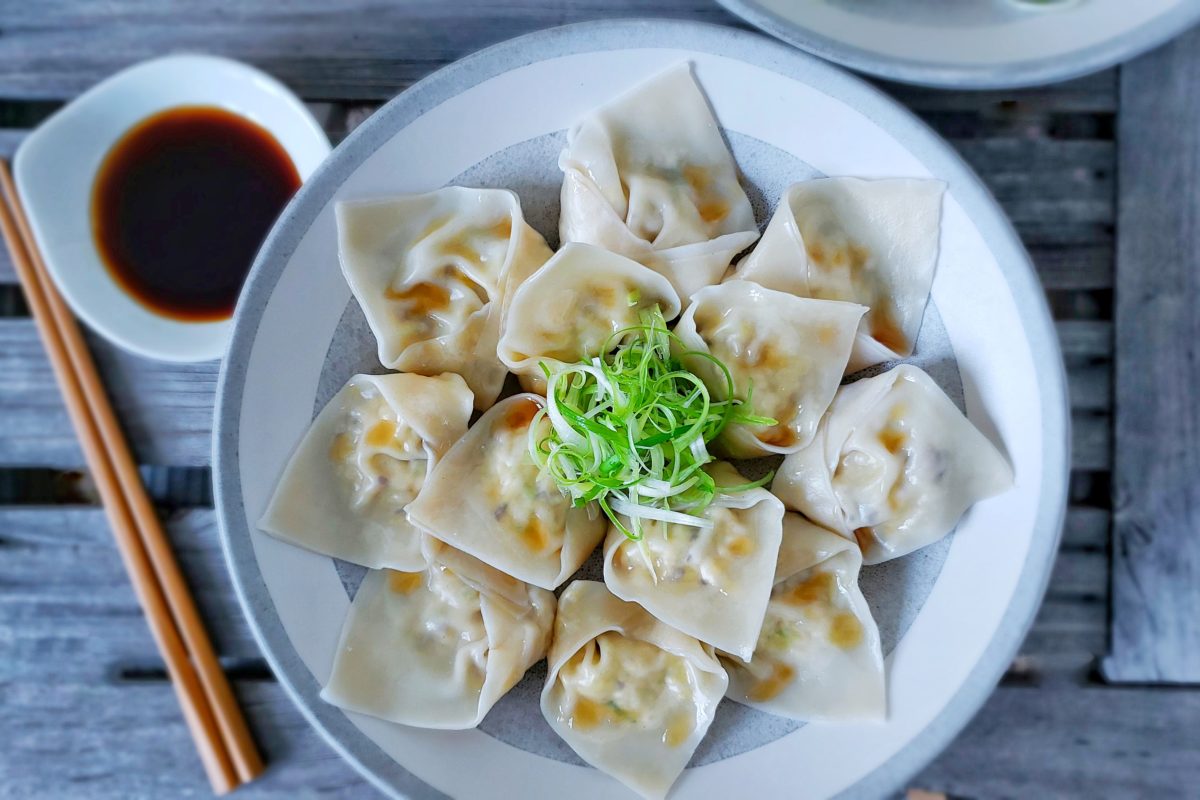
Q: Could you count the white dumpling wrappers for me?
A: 12